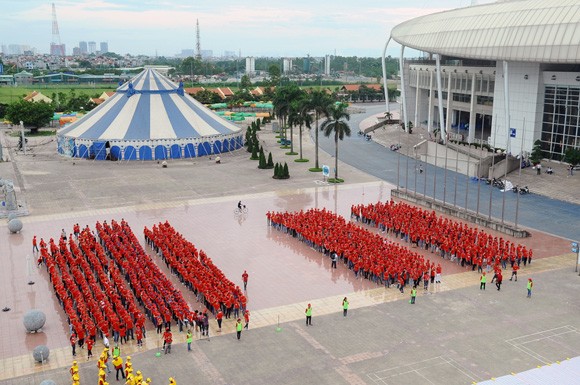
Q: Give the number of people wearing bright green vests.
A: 8